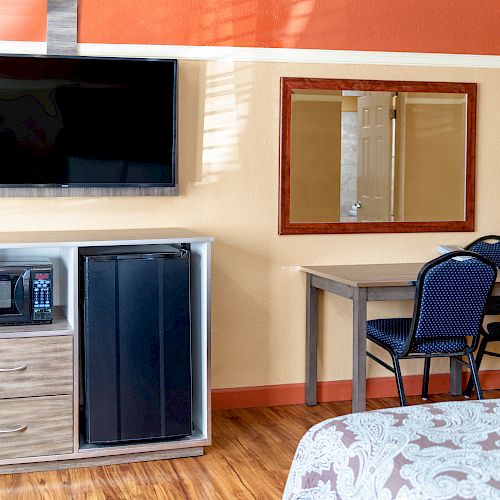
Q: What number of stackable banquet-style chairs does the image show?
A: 2